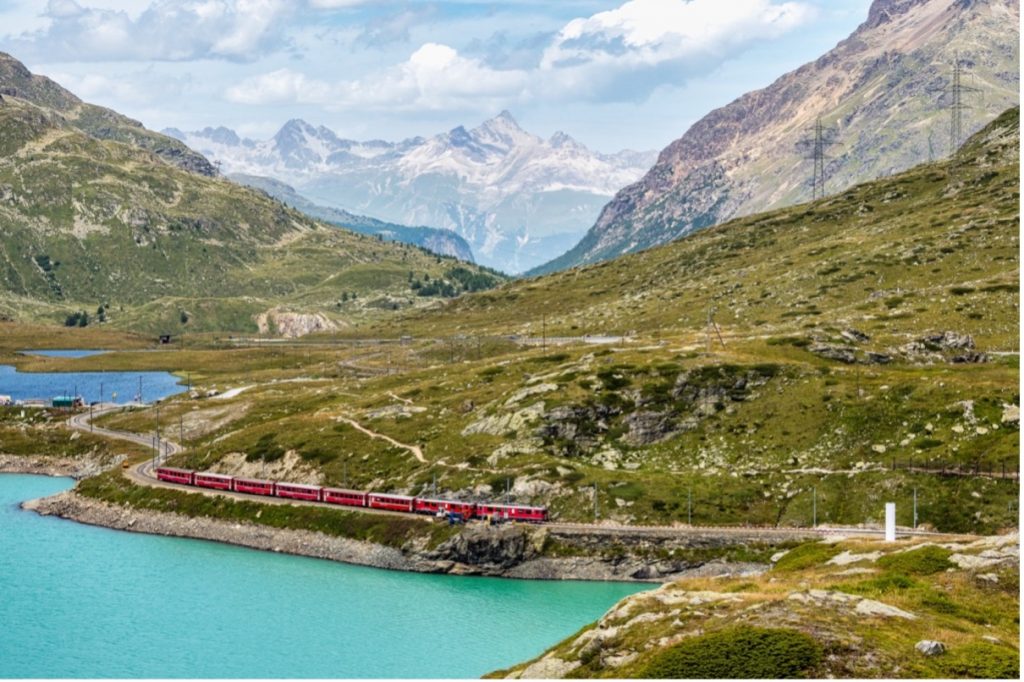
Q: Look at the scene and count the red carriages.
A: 8